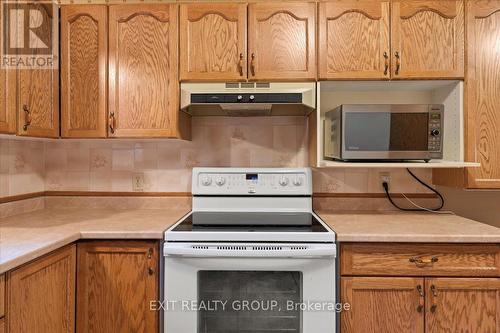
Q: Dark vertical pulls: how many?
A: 9